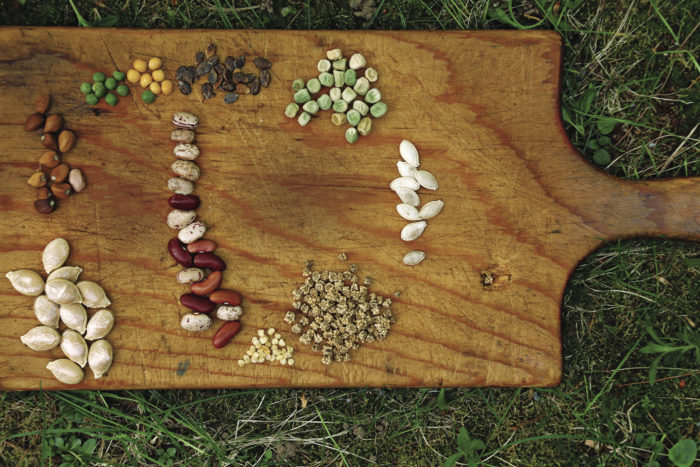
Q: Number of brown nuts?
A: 11